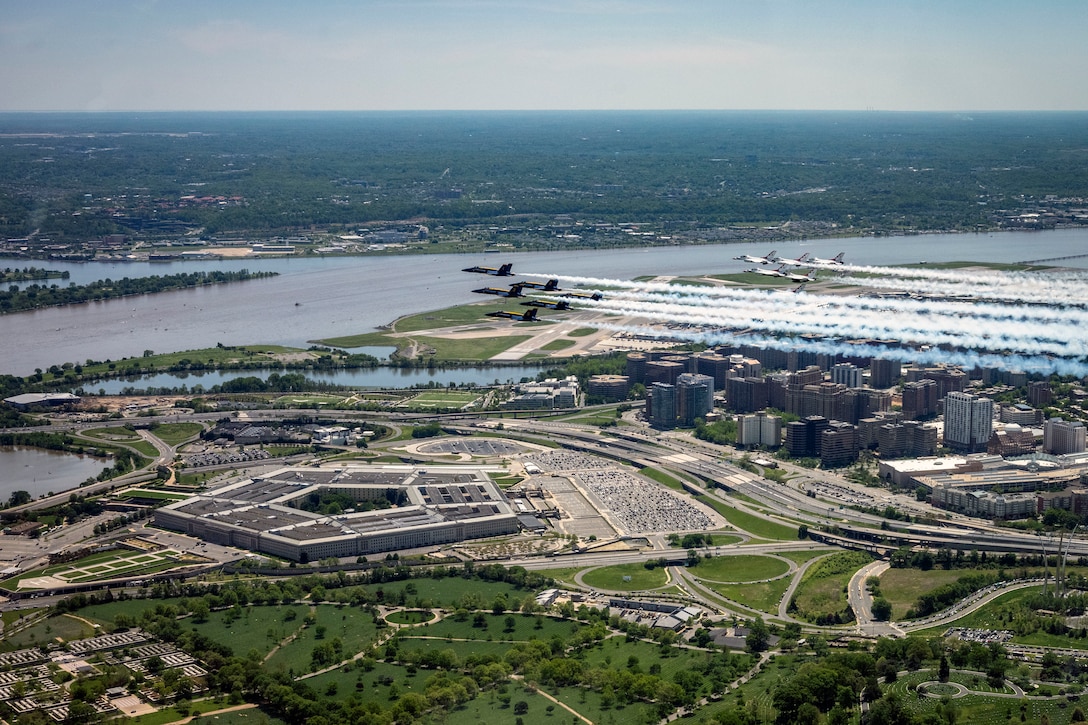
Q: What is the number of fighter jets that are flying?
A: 12